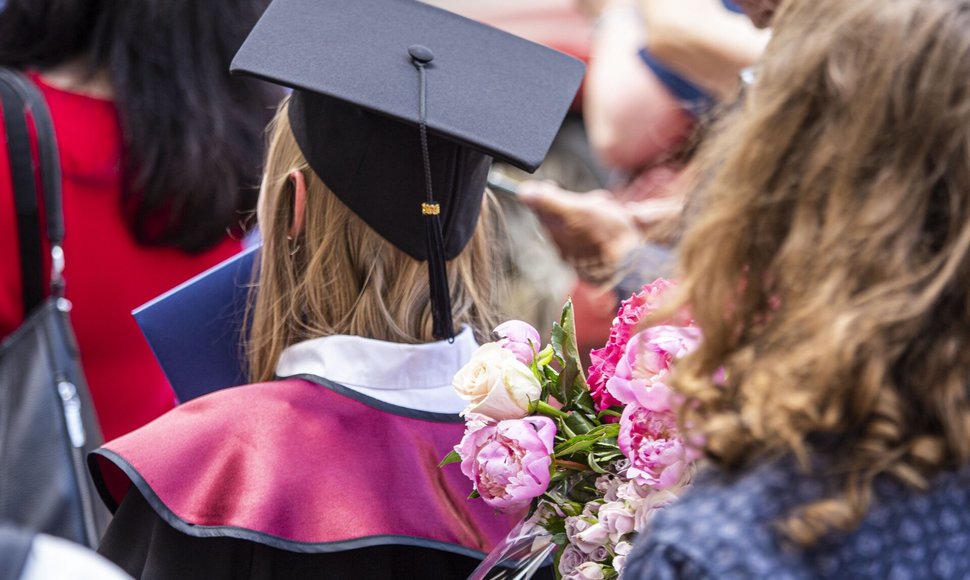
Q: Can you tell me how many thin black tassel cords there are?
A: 1